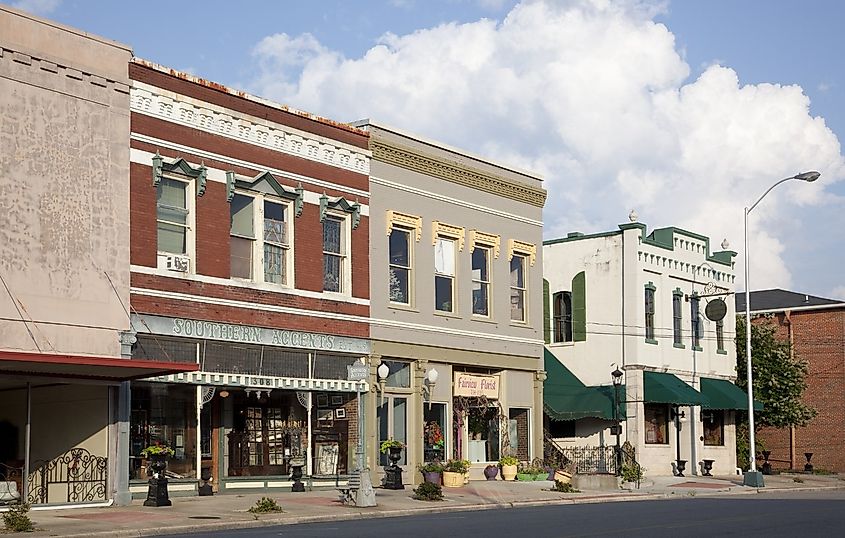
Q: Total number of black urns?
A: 8